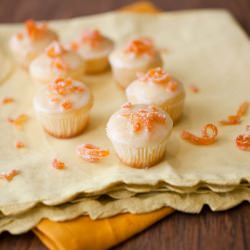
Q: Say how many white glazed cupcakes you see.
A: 7